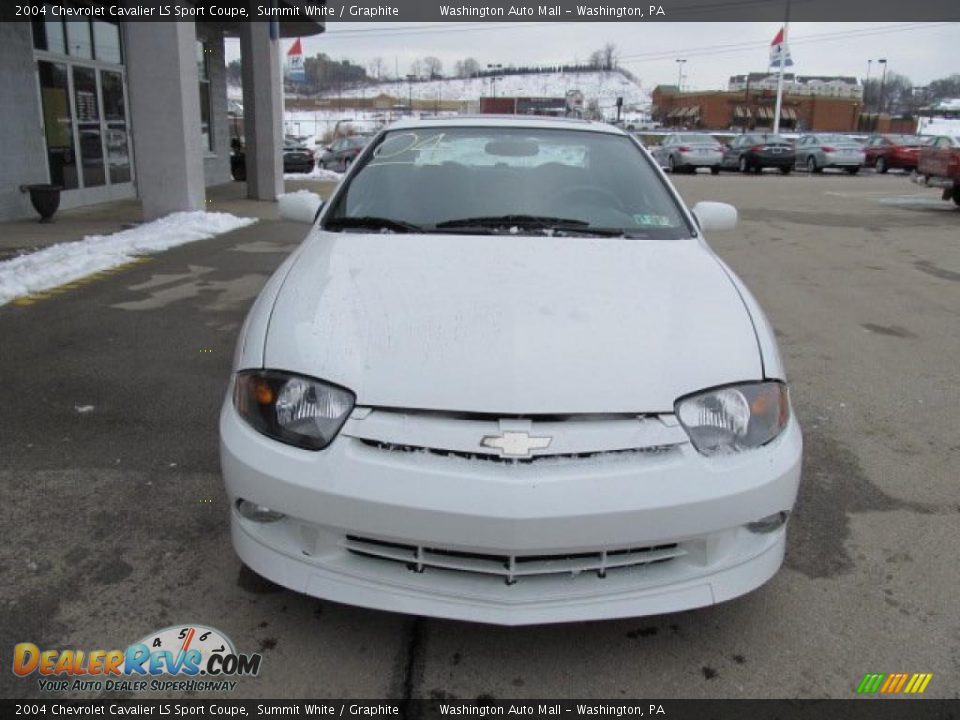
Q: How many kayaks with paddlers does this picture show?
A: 0